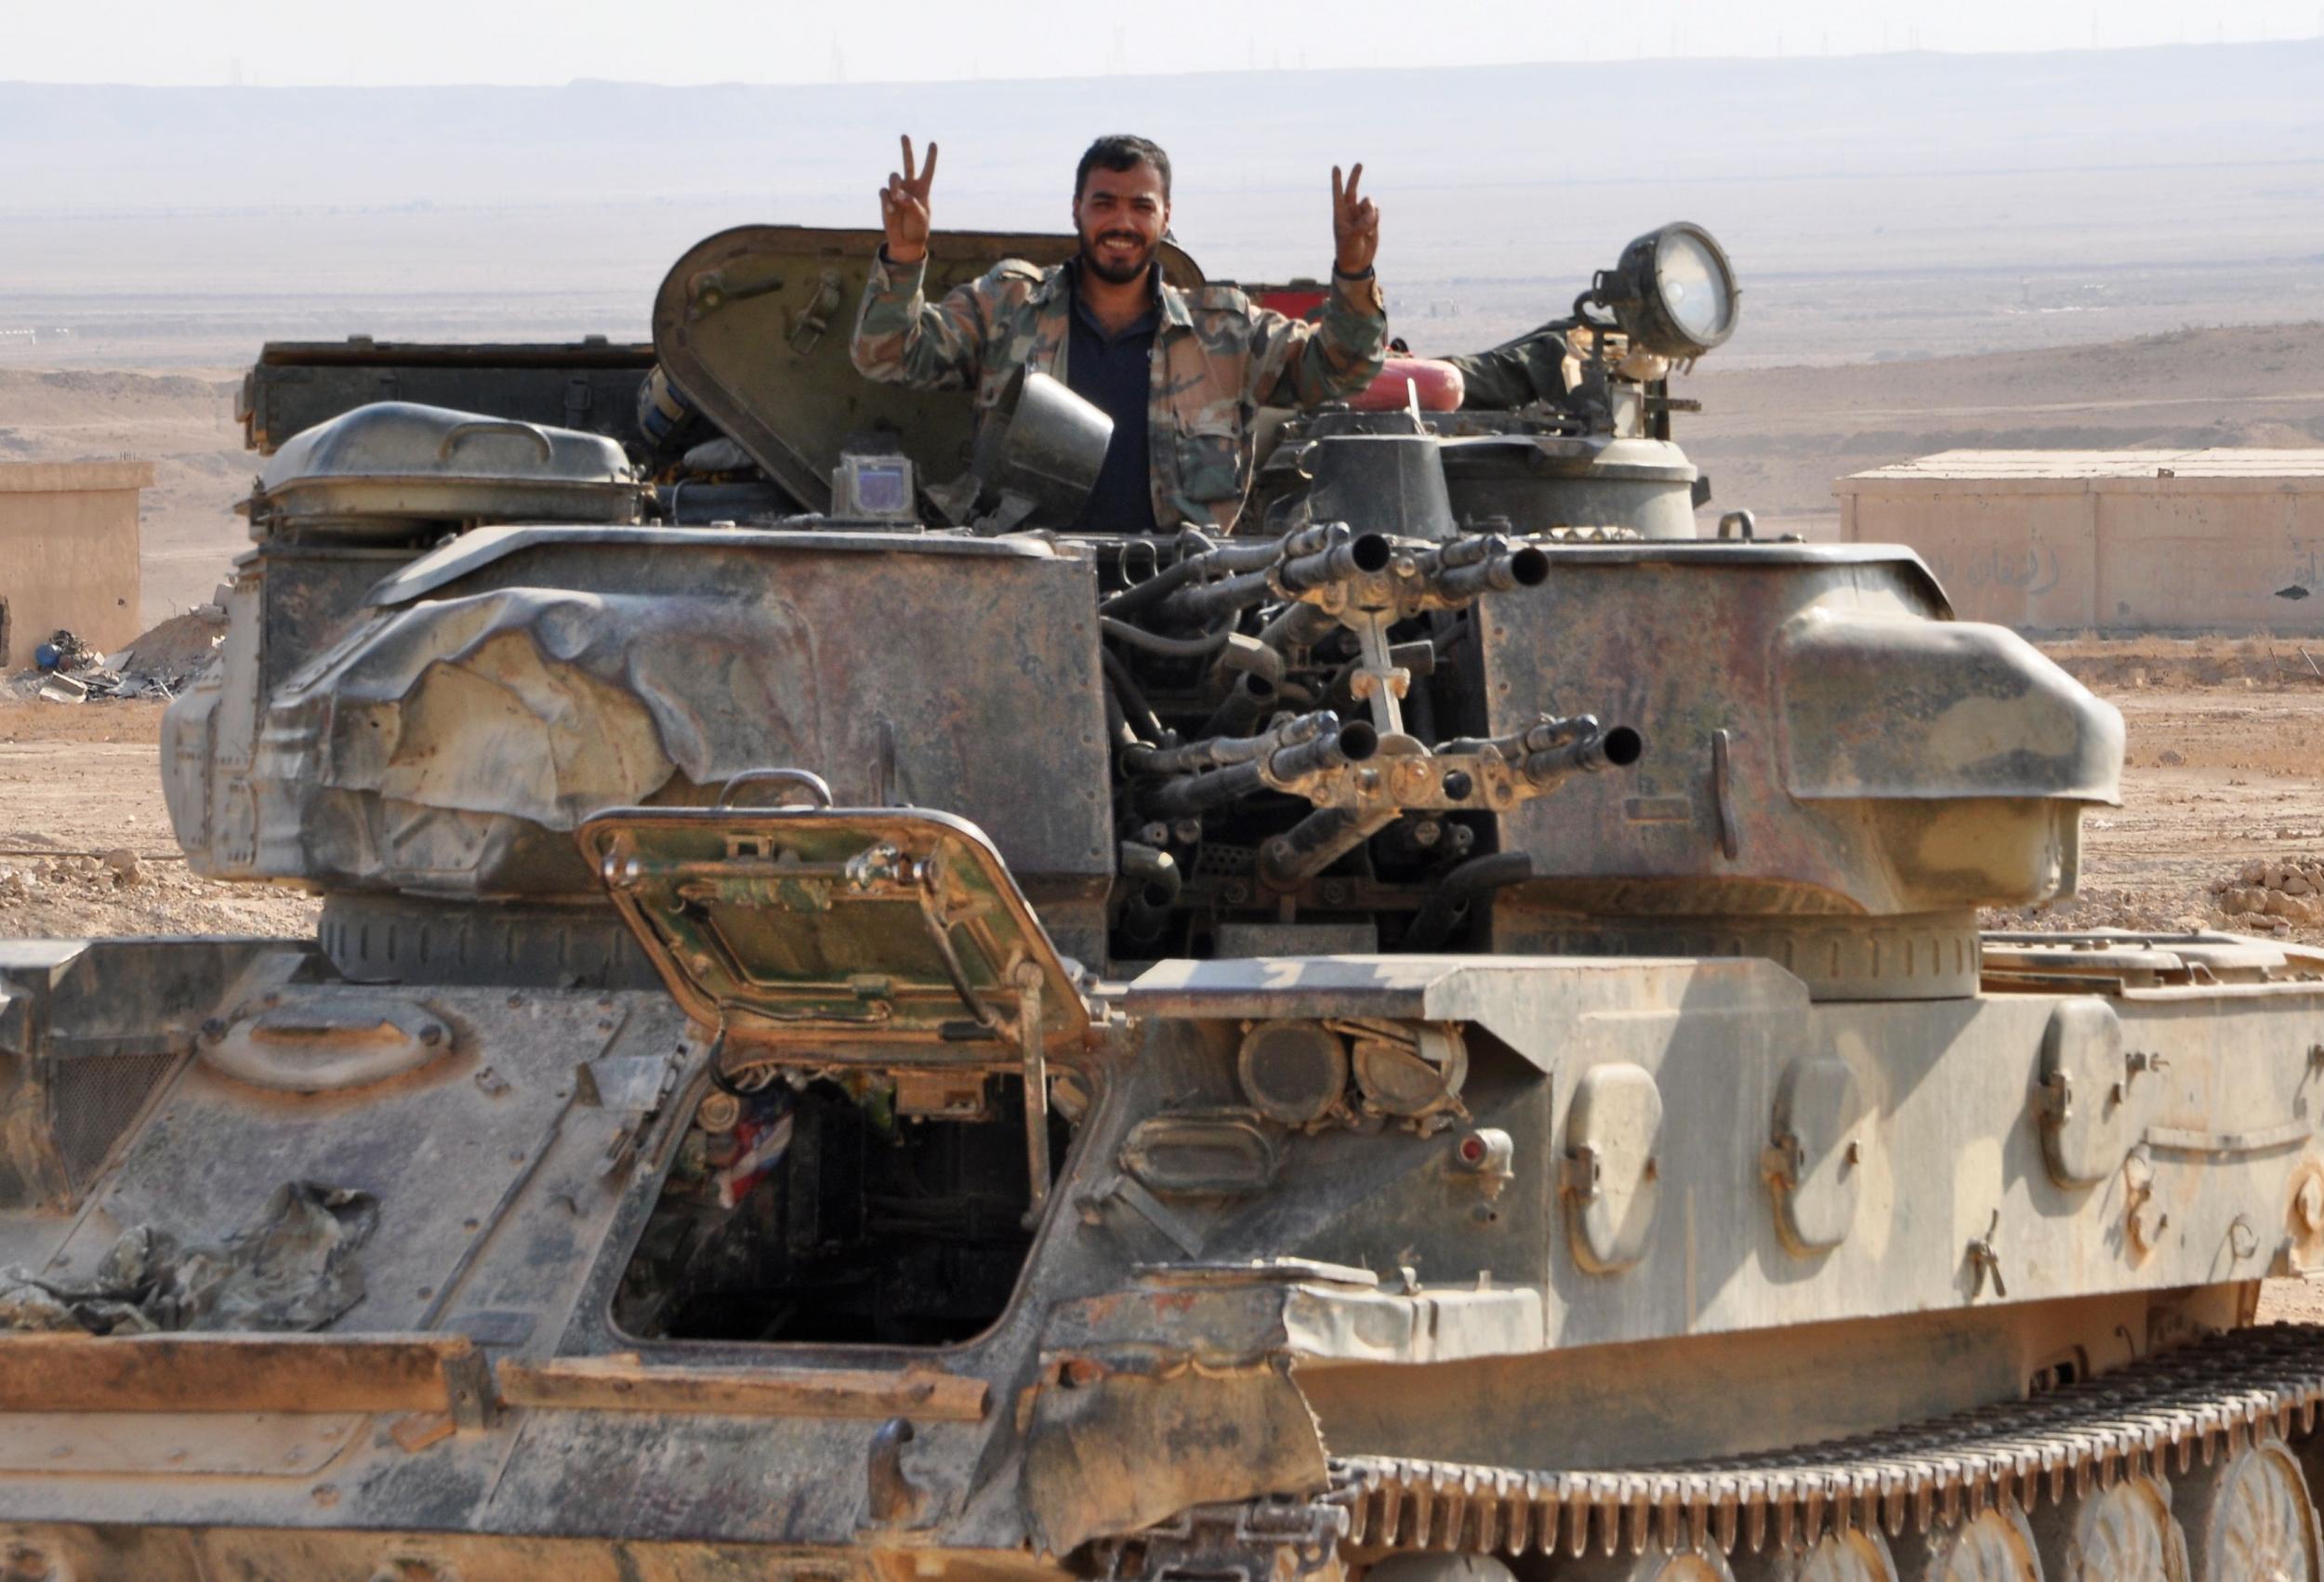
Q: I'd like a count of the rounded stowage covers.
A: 3